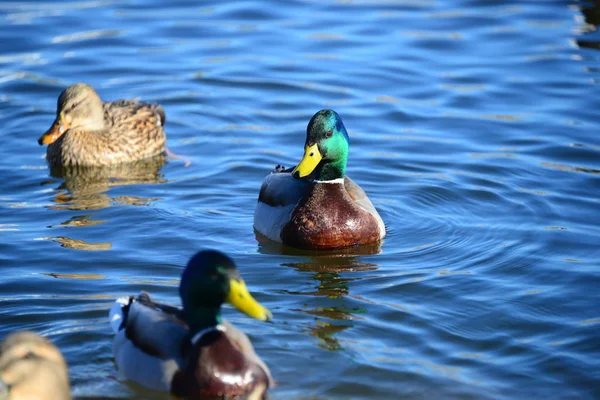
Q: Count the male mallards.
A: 2